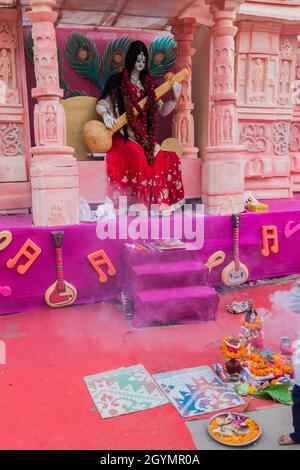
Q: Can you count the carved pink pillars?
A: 3